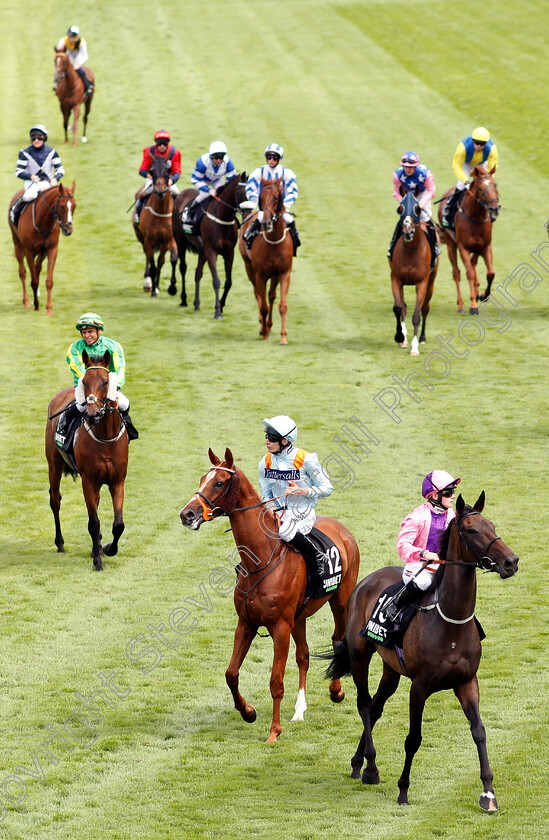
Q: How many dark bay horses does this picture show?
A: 2